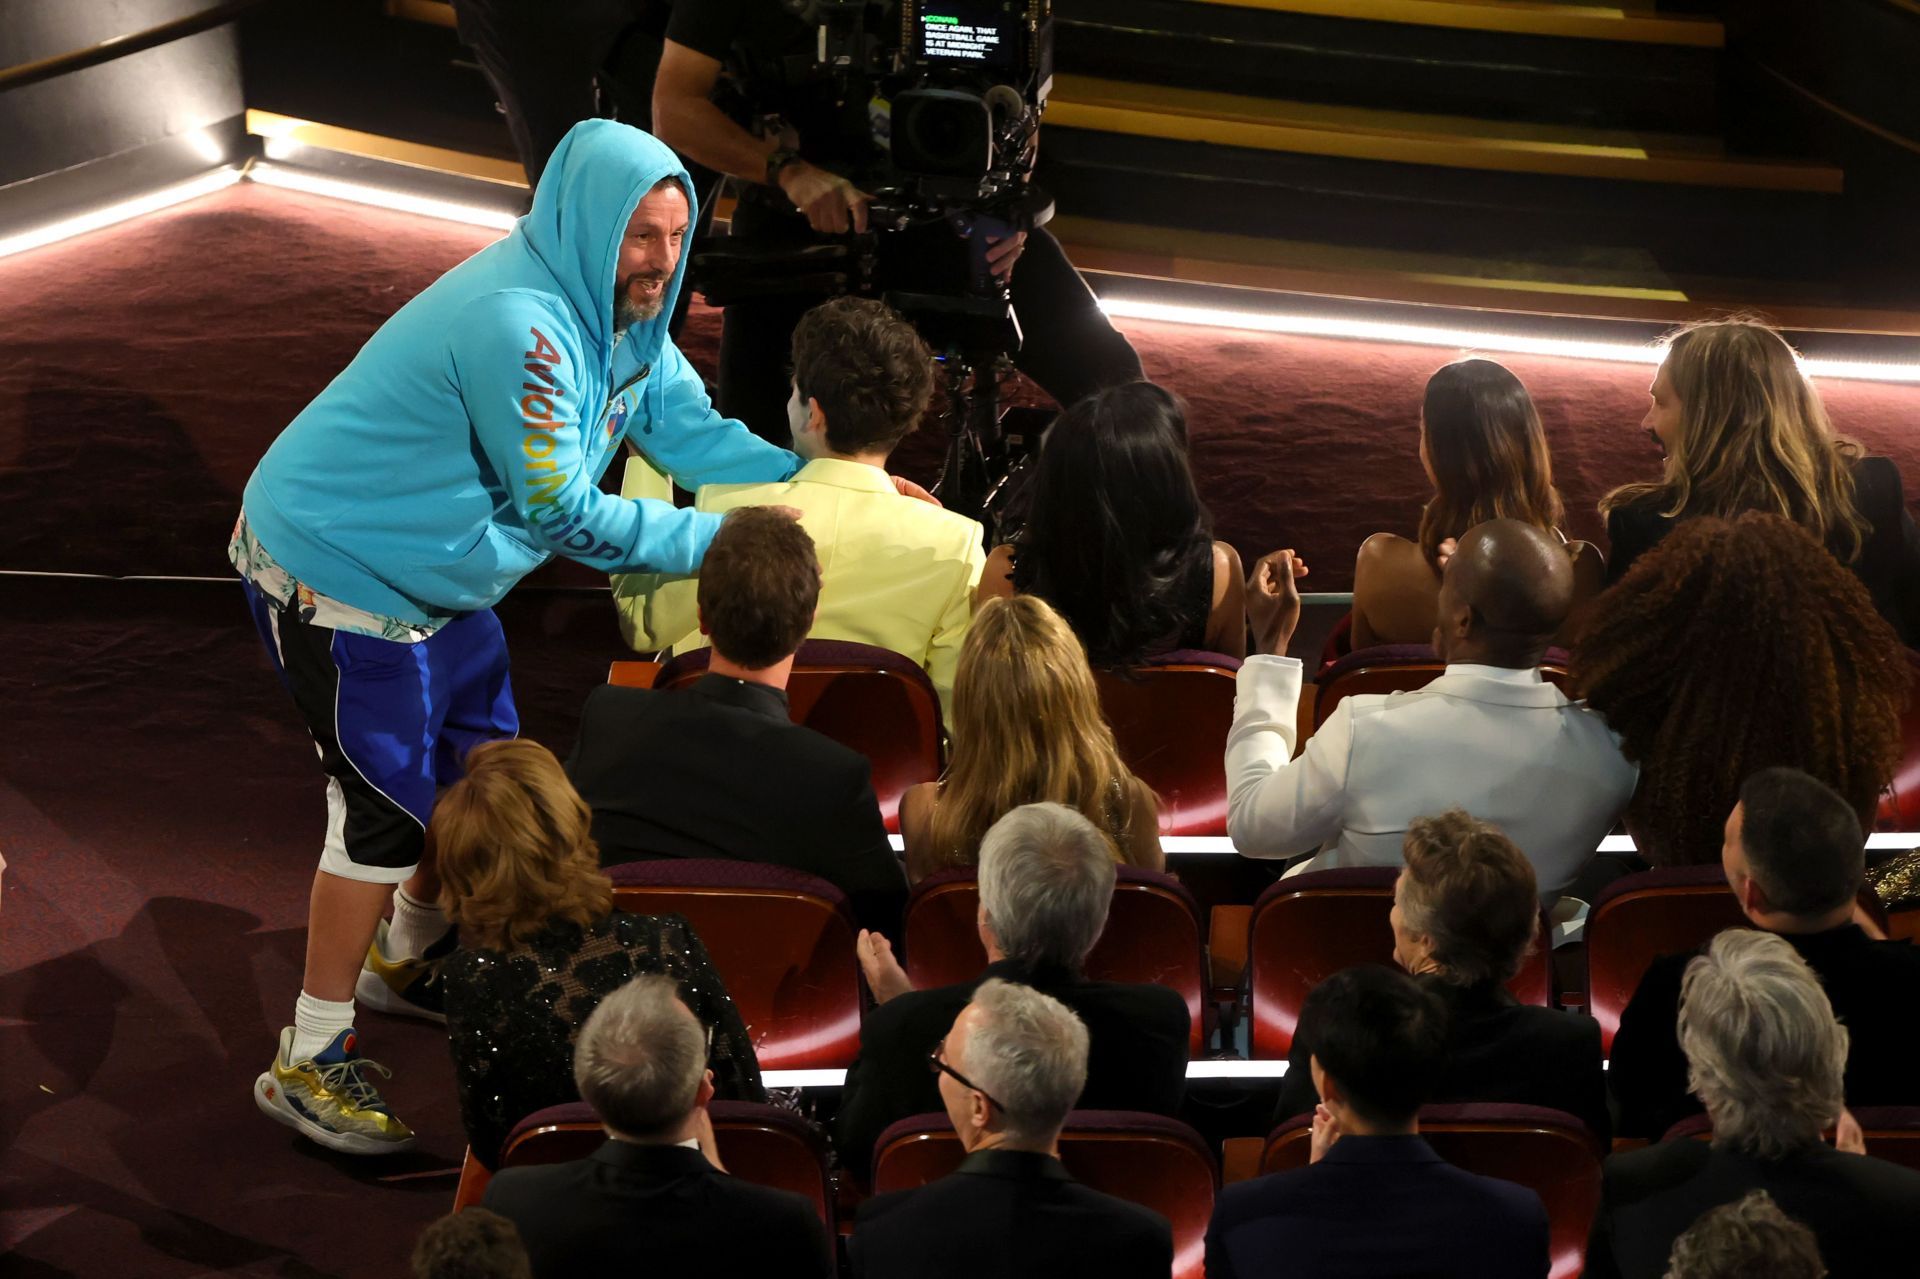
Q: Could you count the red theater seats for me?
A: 12